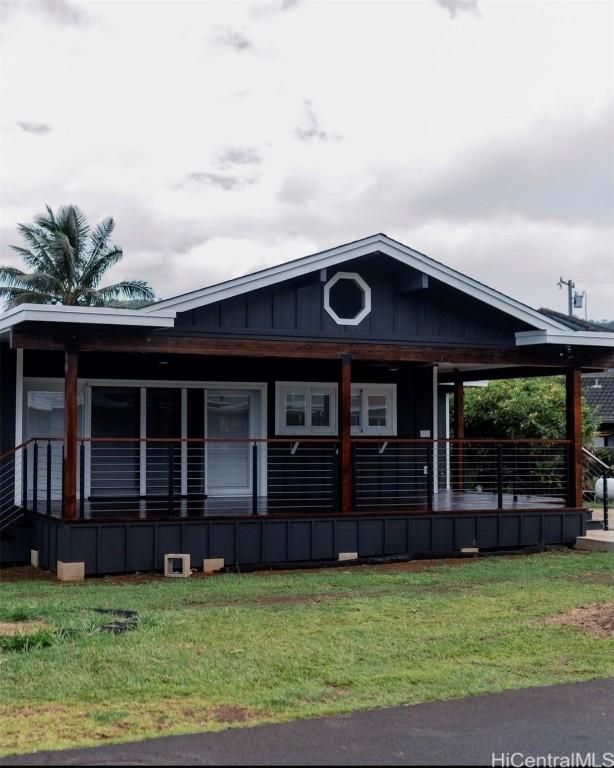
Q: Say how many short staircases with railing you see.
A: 2